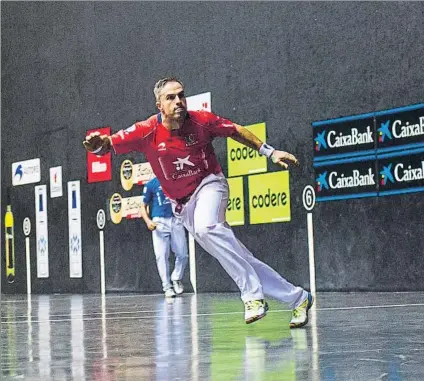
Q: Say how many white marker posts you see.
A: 4